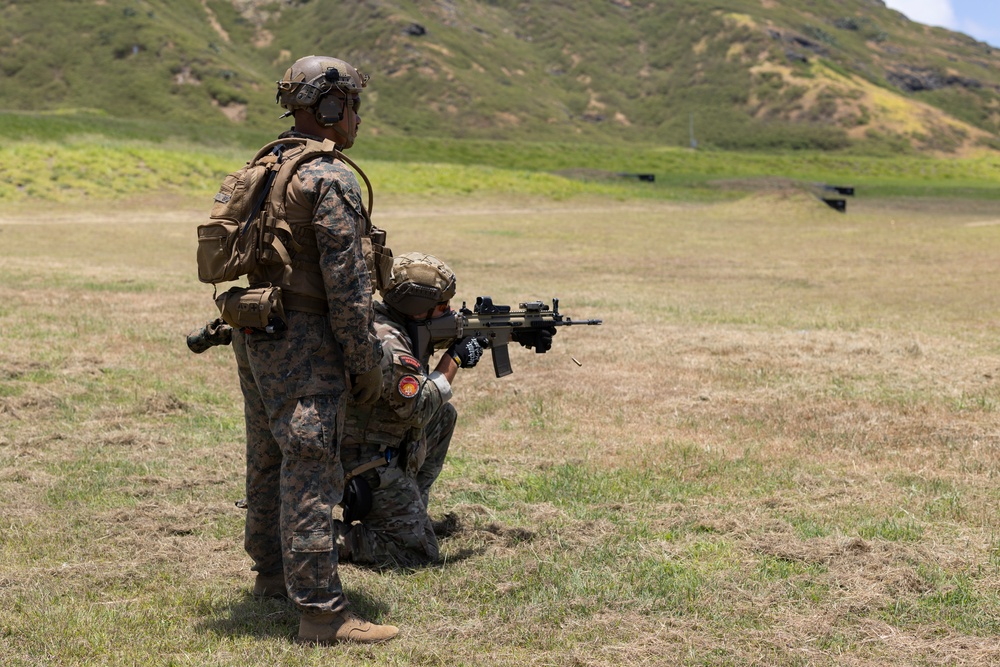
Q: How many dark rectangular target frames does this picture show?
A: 3